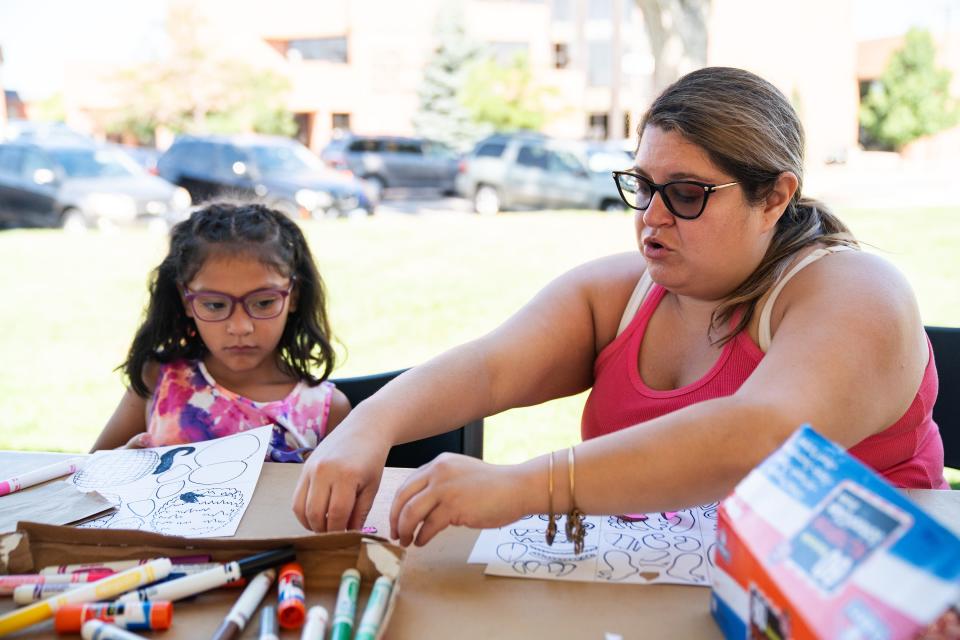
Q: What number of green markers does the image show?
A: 2